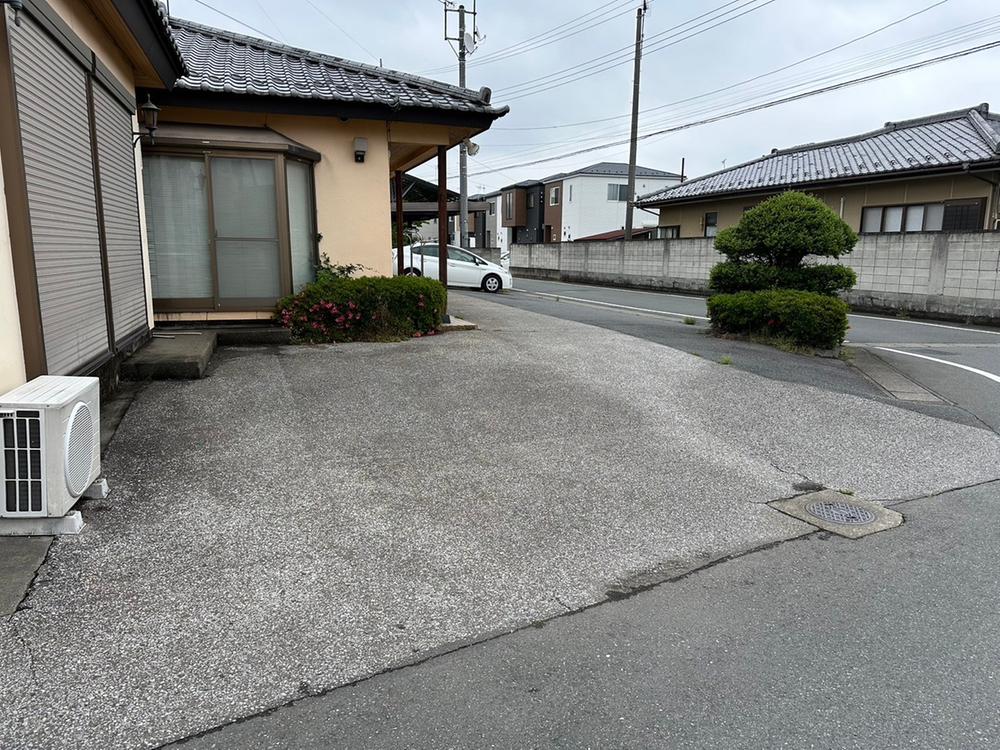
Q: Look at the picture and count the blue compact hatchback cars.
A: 0